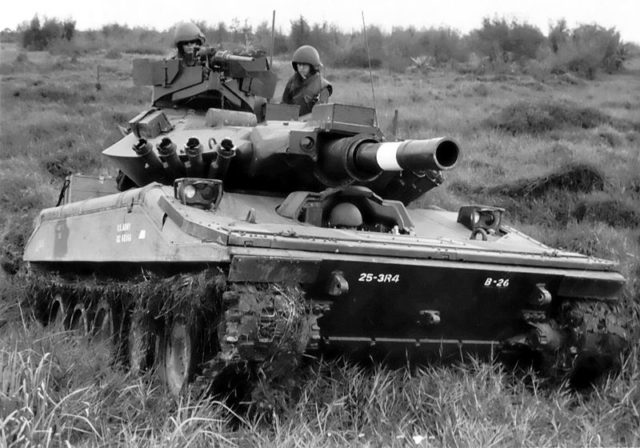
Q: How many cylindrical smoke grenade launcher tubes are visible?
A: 4